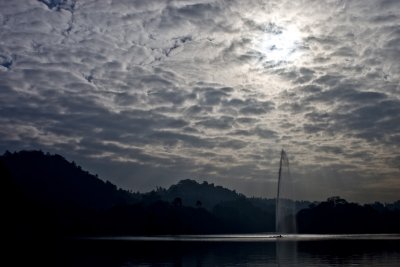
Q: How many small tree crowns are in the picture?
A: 2